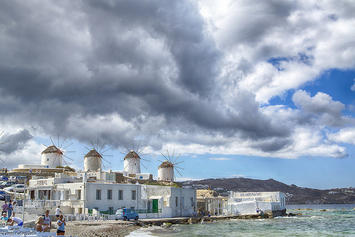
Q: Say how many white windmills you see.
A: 4